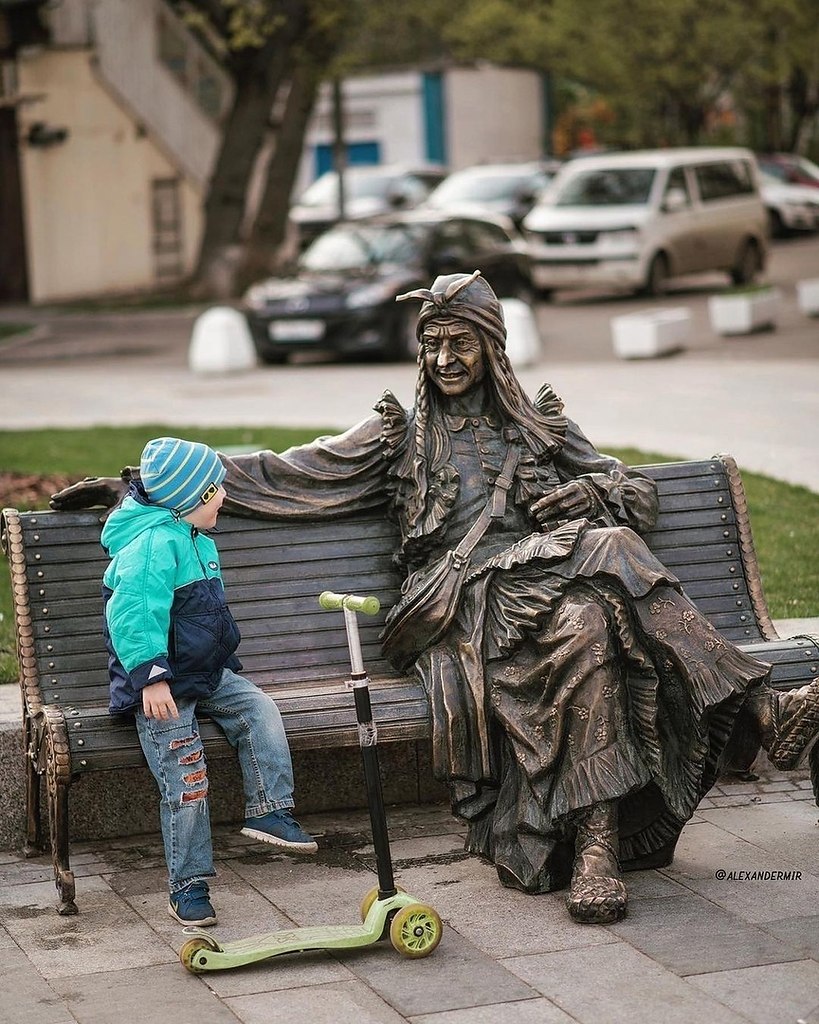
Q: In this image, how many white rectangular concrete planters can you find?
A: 3